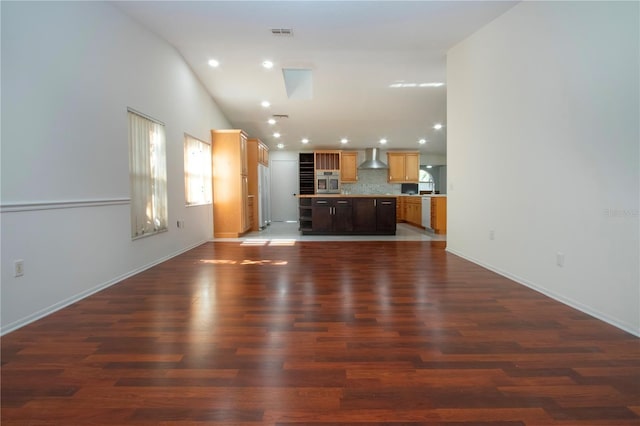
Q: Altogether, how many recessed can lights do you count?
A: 11